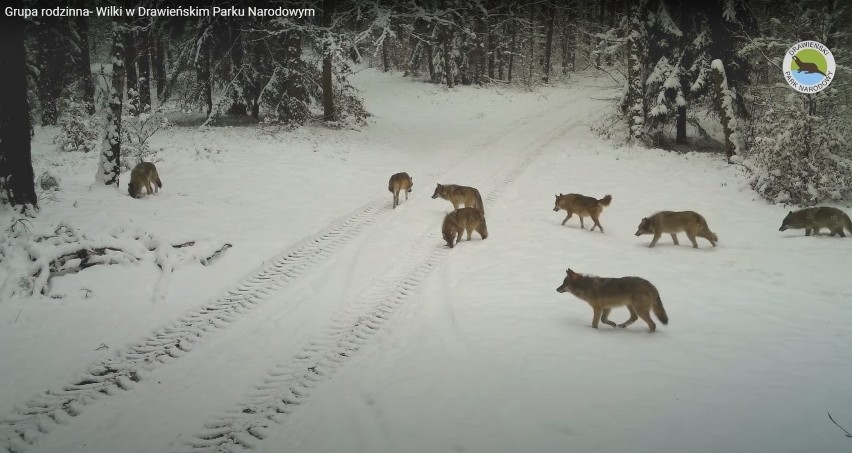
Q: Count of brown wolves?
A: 8